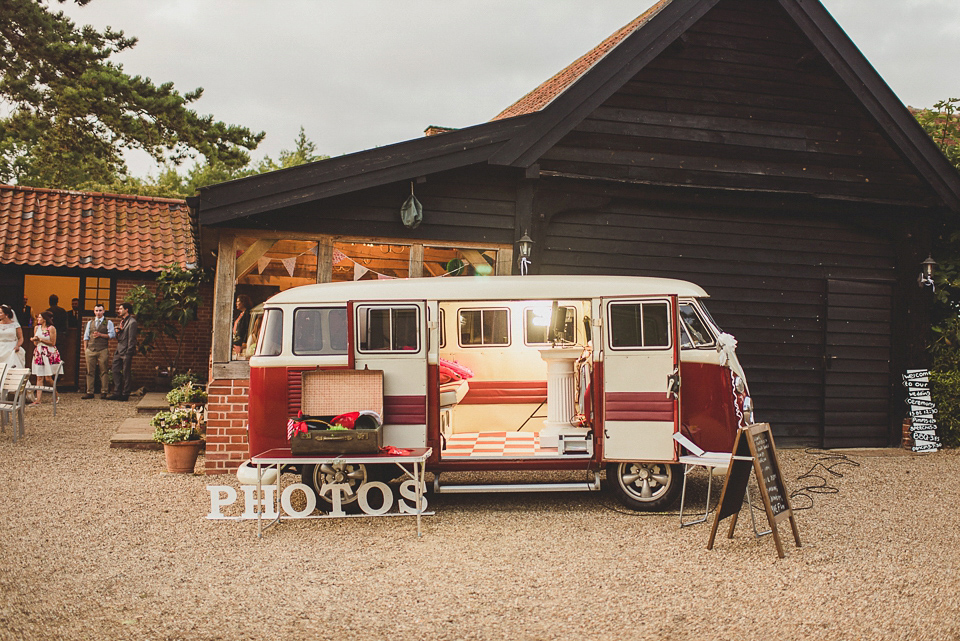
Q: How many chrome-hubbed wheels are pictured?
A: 2